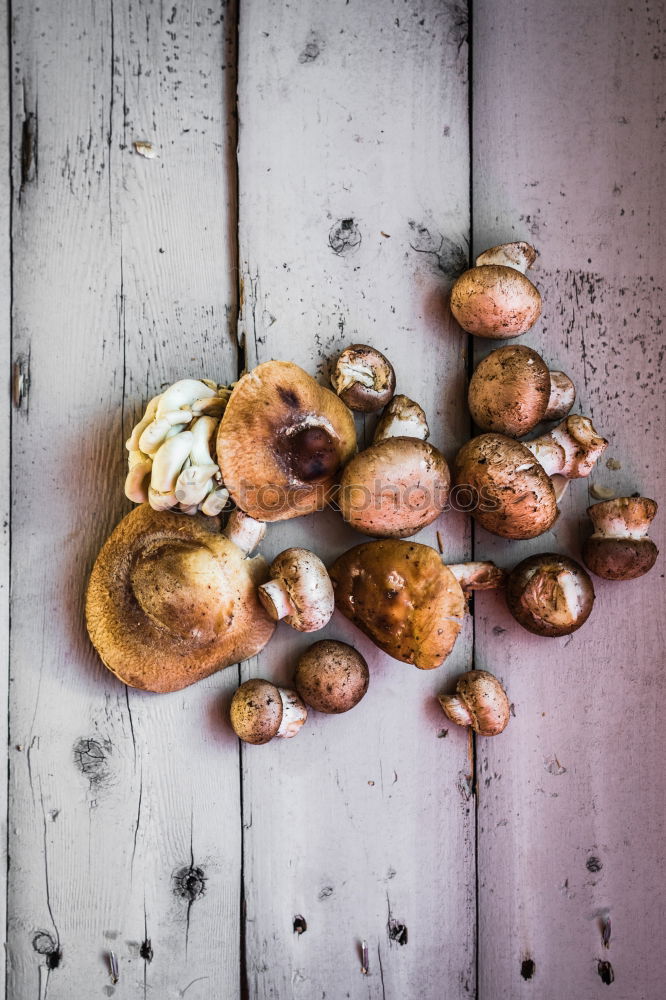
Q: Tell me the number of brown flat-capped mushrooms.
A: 3